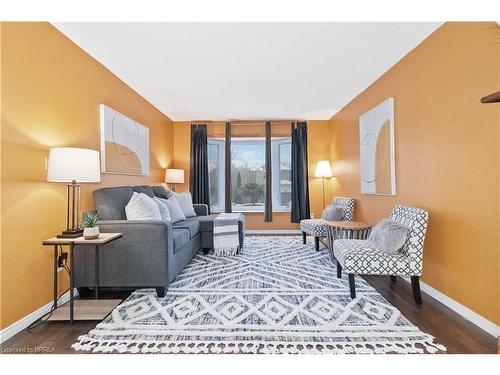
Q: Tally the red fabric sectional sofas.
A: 0